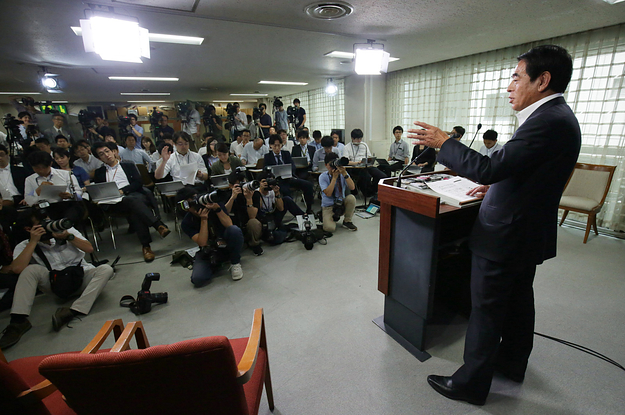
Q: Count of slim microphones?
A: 2